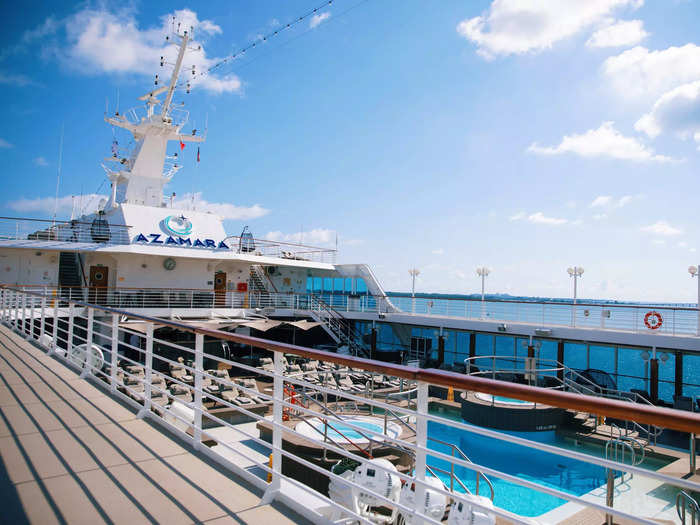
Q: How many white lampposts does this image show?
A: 4